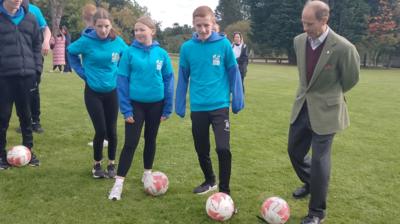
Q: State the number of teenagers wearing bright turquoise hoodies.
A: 3